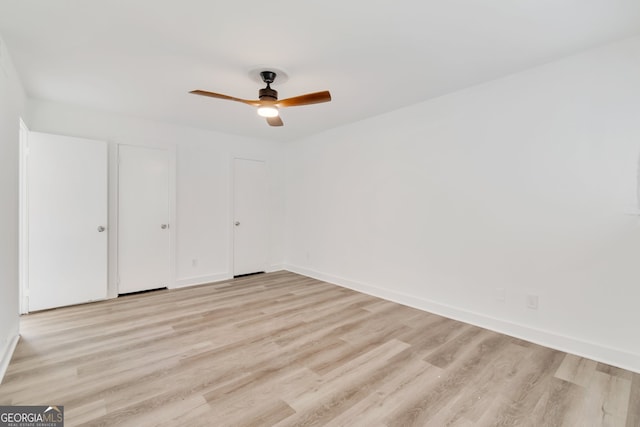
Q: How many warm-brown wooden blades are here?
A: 3